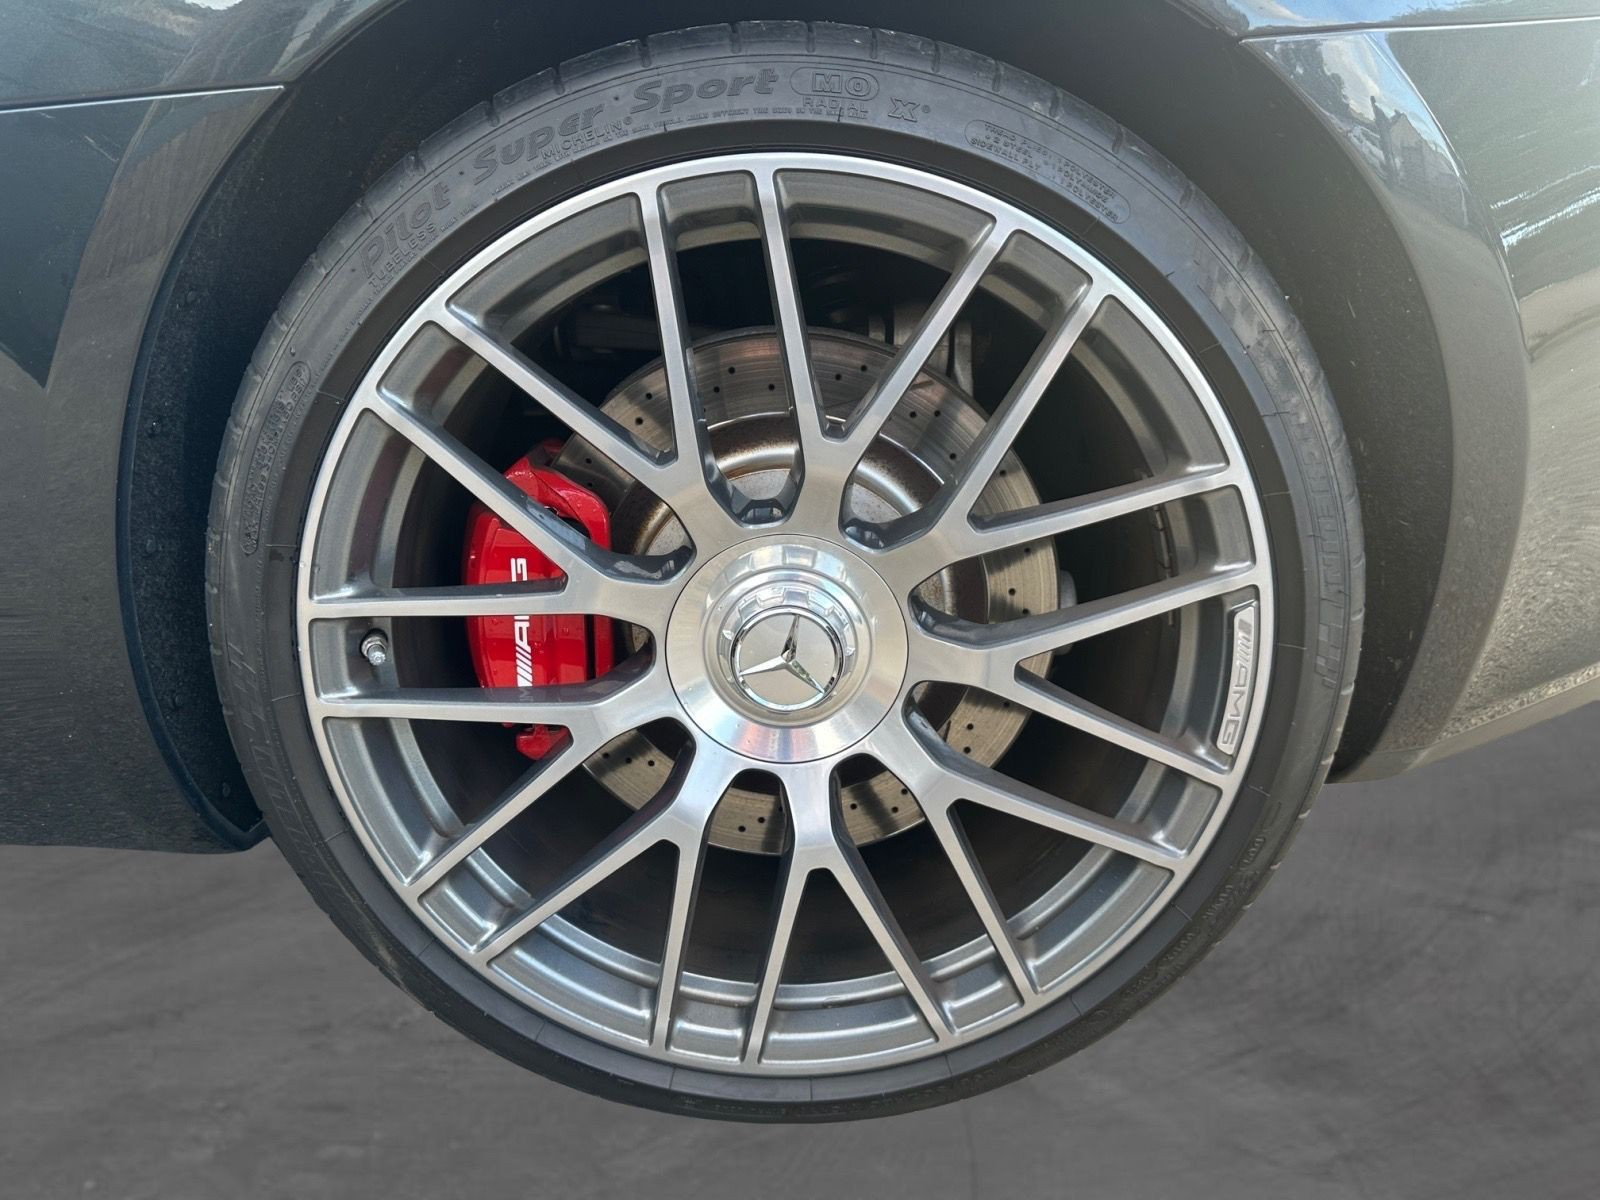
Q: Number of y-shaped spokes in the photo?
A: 9